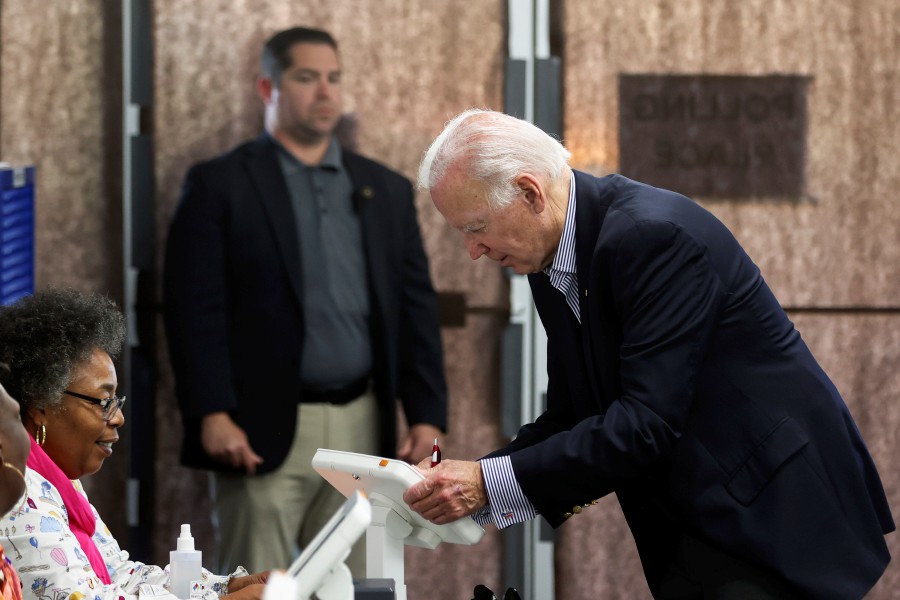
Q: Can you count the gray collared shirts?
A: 1